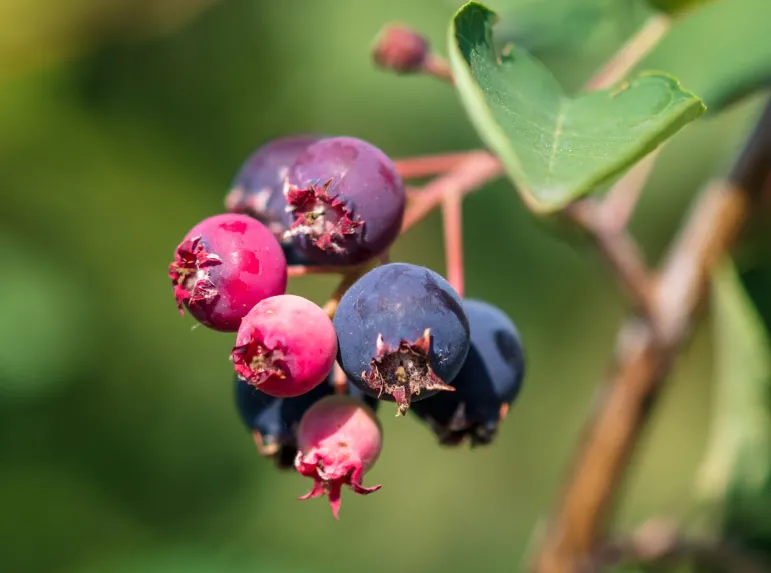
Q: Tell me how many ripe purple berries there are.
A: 5